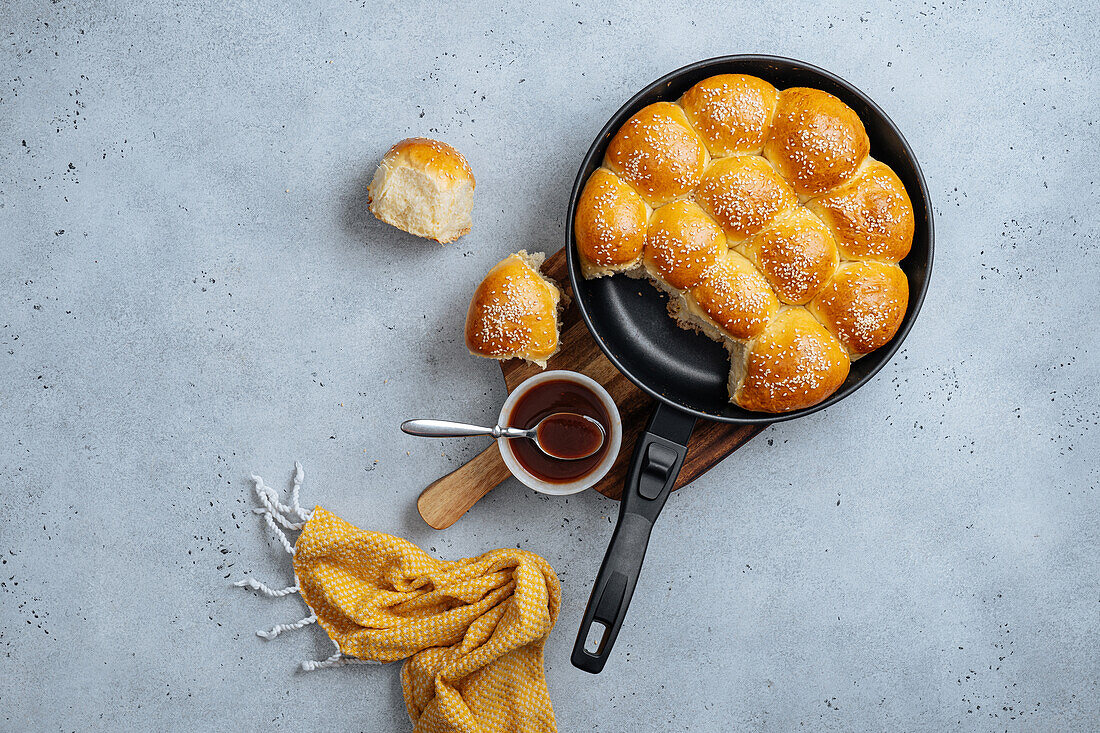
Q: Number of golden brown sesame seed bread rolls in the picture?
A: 13